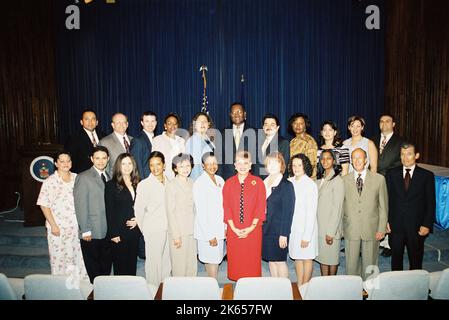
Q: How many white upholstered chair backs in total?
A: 8